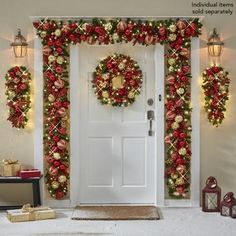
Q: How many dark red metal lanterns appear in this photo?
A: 2